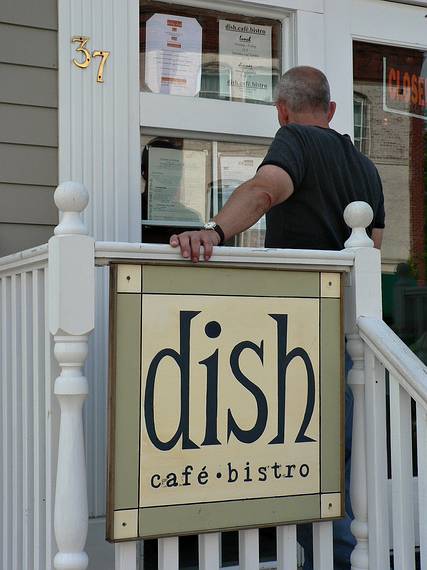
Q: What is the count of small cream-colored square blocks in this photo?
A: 4